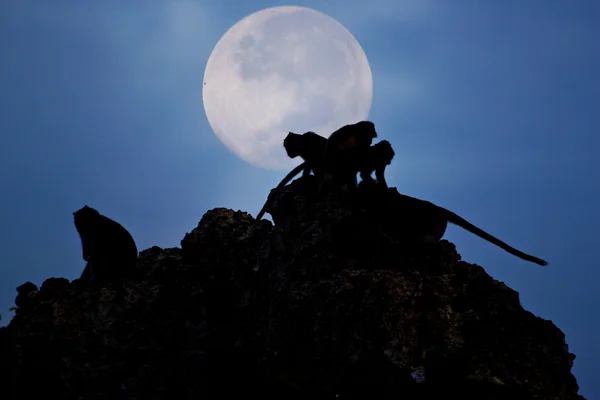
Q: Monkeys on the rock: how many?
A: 5